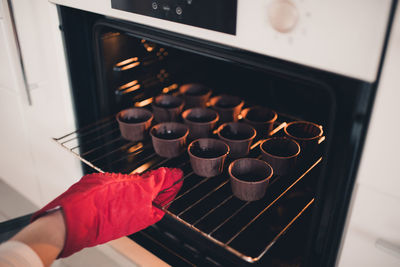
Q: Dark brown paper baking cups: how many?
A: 12